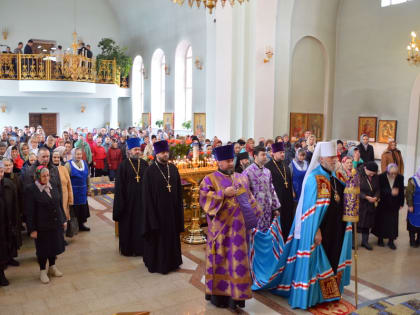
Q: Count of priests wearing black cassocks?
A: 3